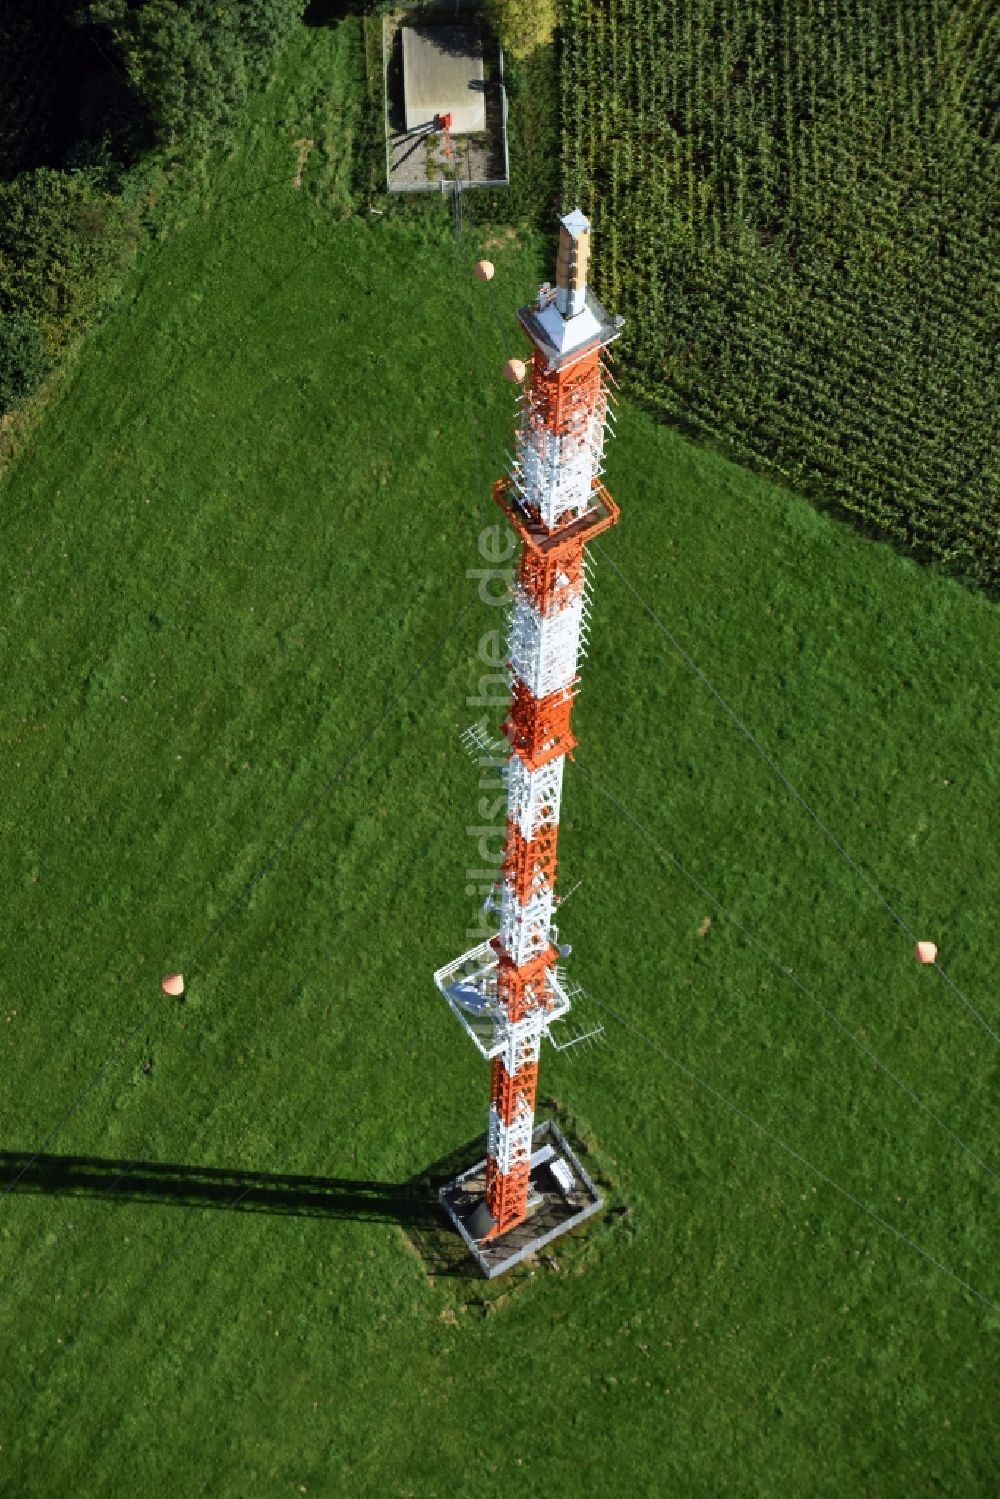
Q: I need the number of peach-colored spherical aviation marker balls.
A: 4